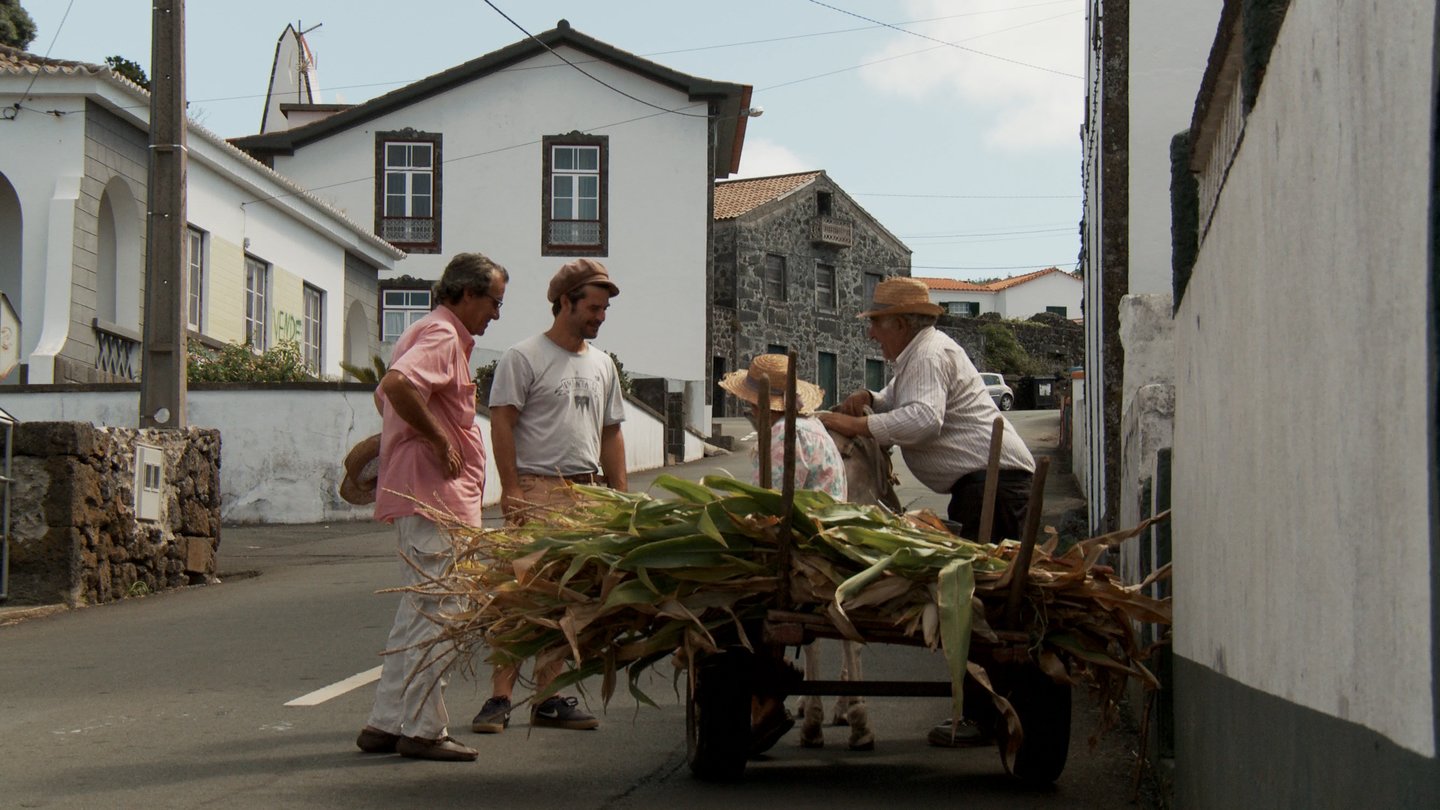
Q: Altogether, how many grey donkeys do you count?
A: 1